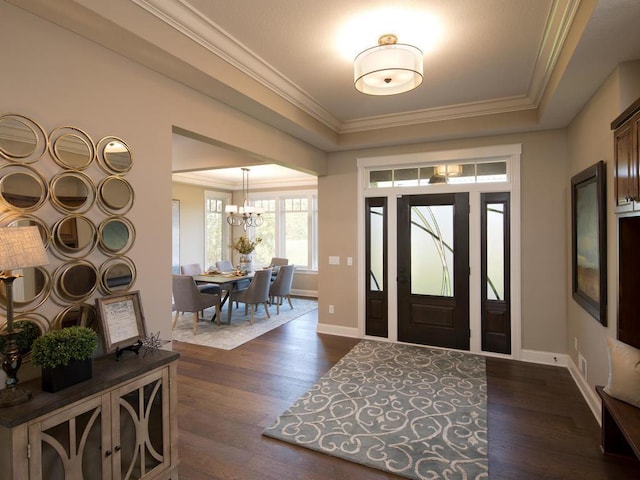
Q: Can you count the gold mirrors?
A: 14